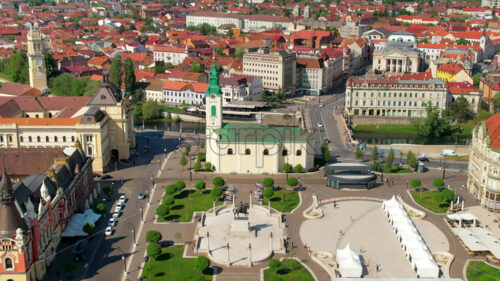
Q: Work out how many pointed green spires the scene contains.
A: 1